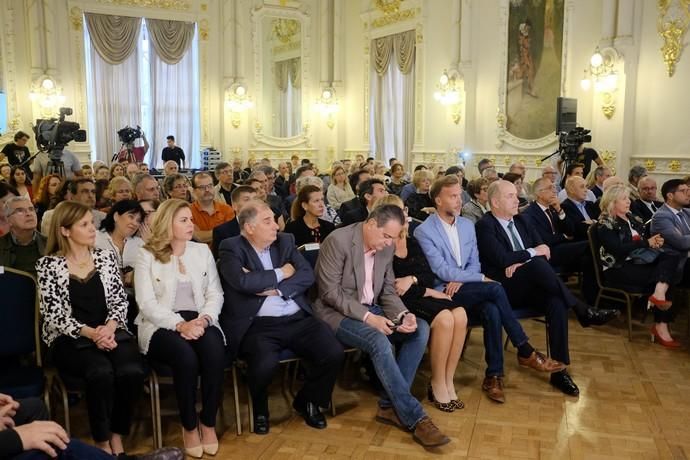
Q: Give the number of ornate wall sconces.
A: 5